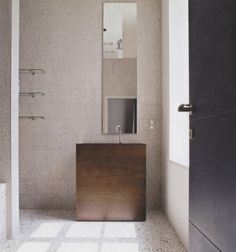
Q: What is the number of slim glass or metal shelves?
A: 3